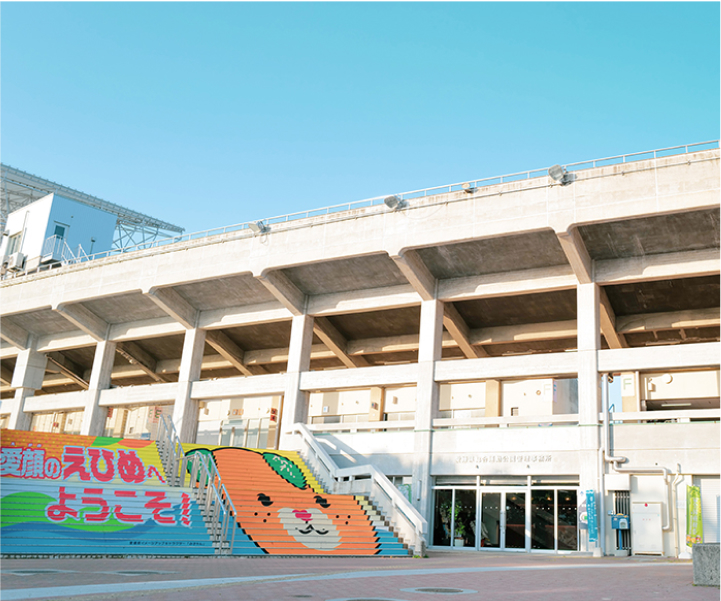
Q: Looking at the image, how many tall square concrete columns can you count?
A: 6